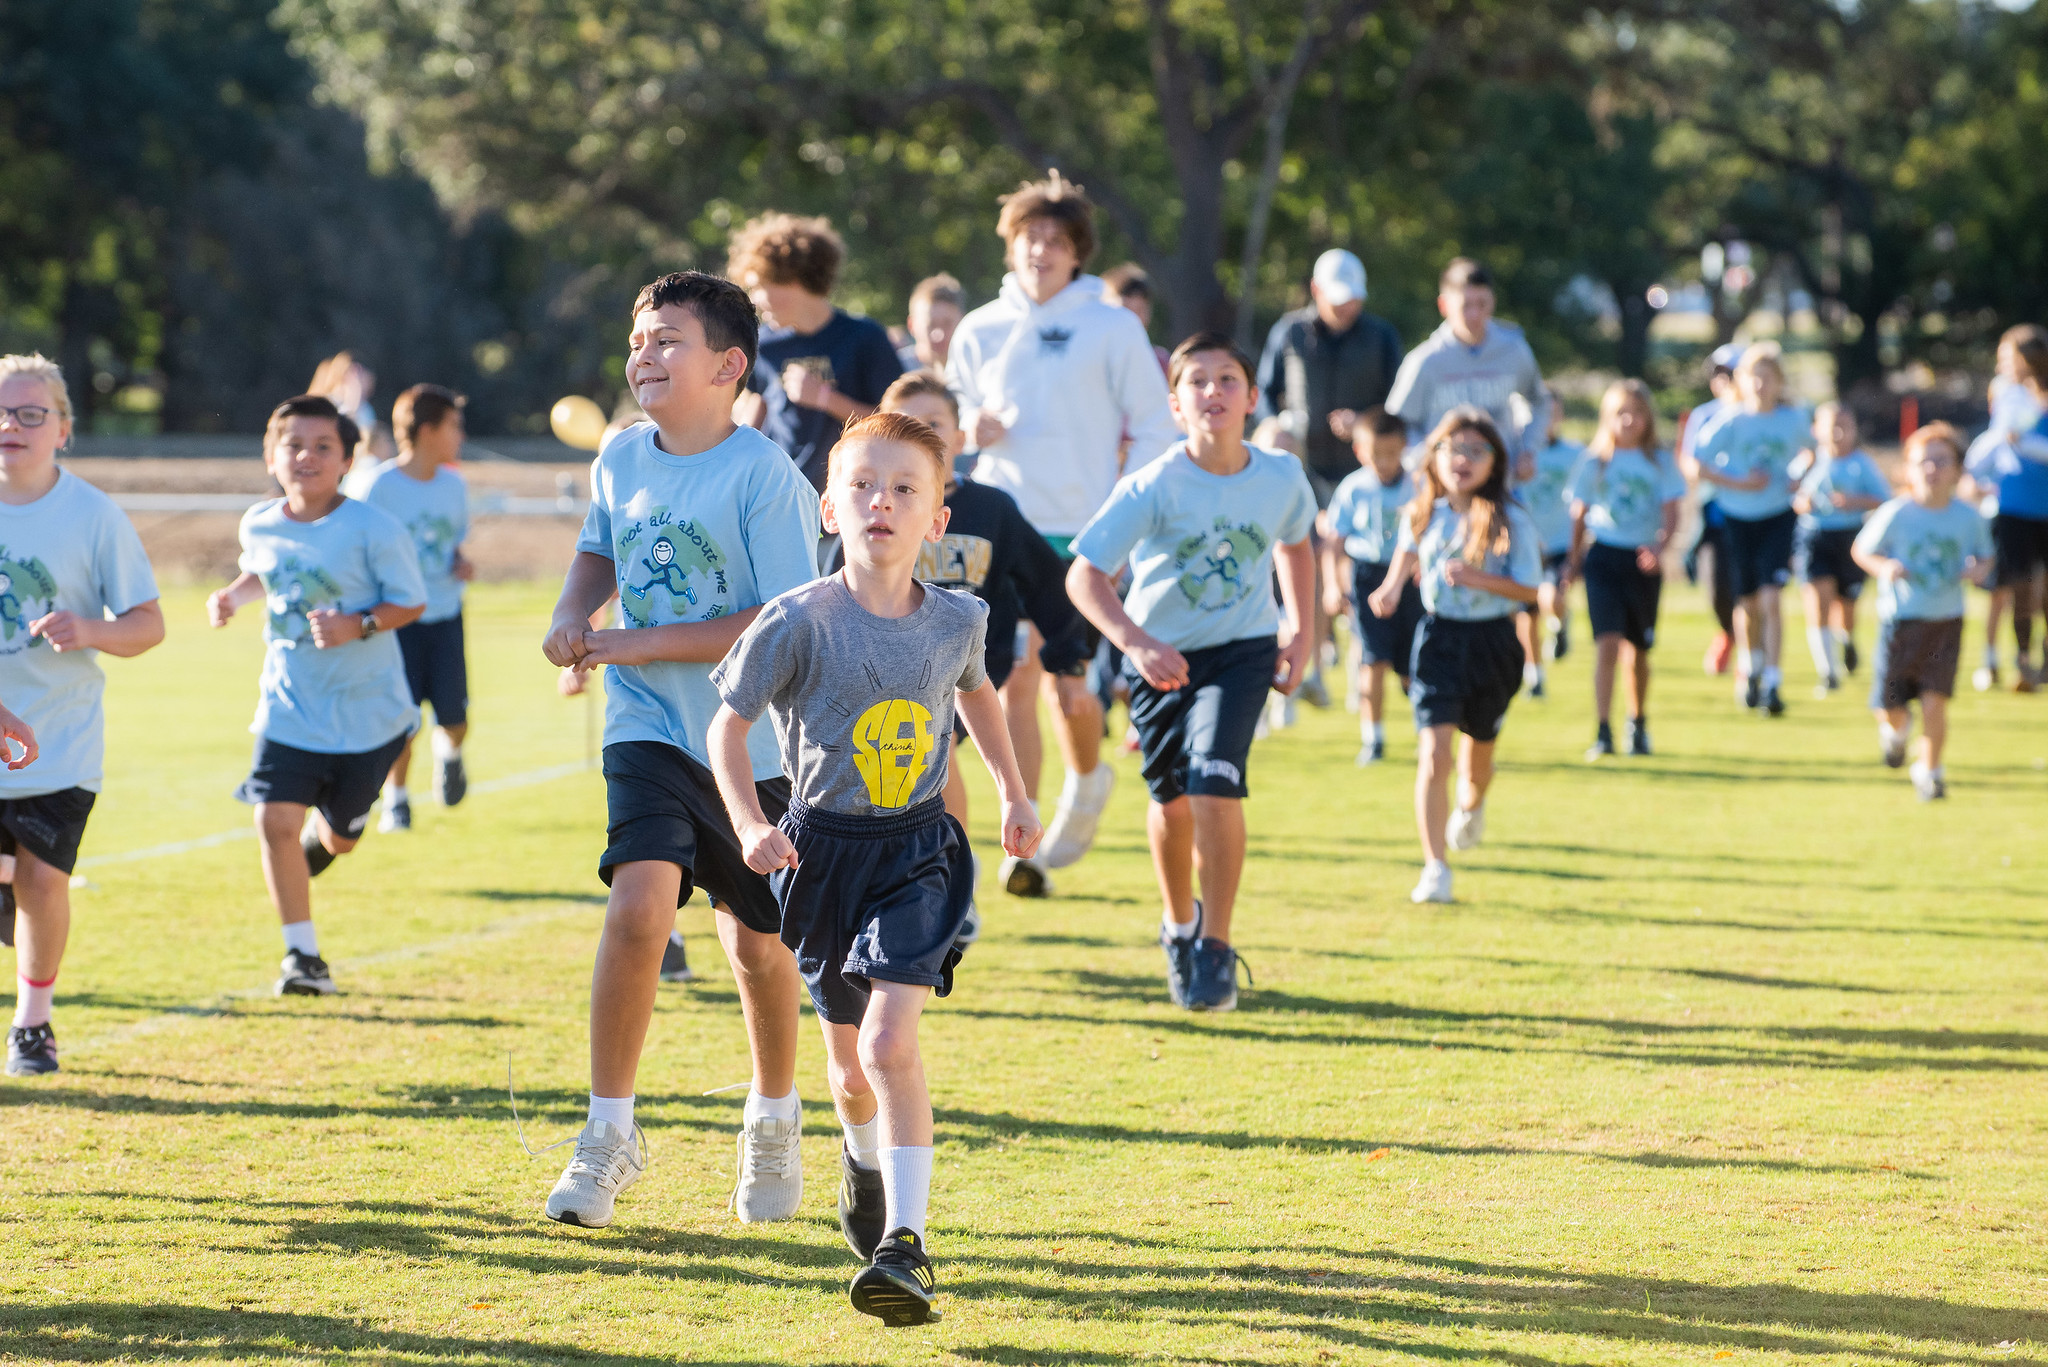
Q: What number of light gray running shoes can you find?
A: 2